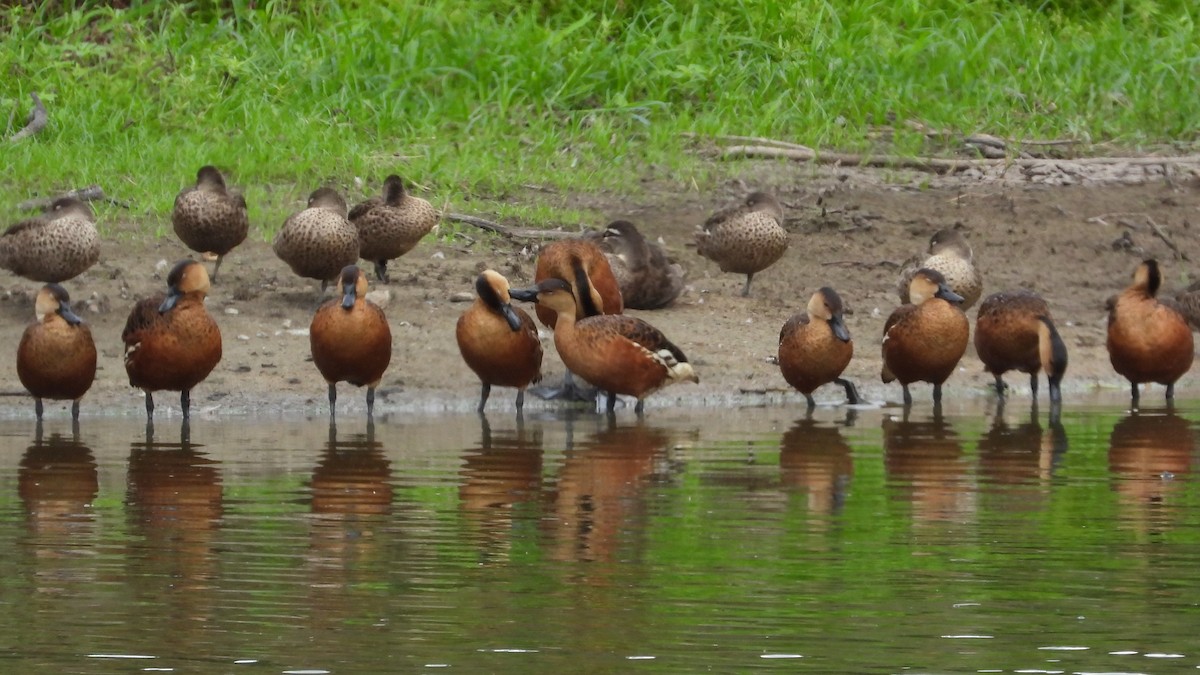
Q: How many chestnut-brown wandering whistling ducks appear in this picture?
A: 10